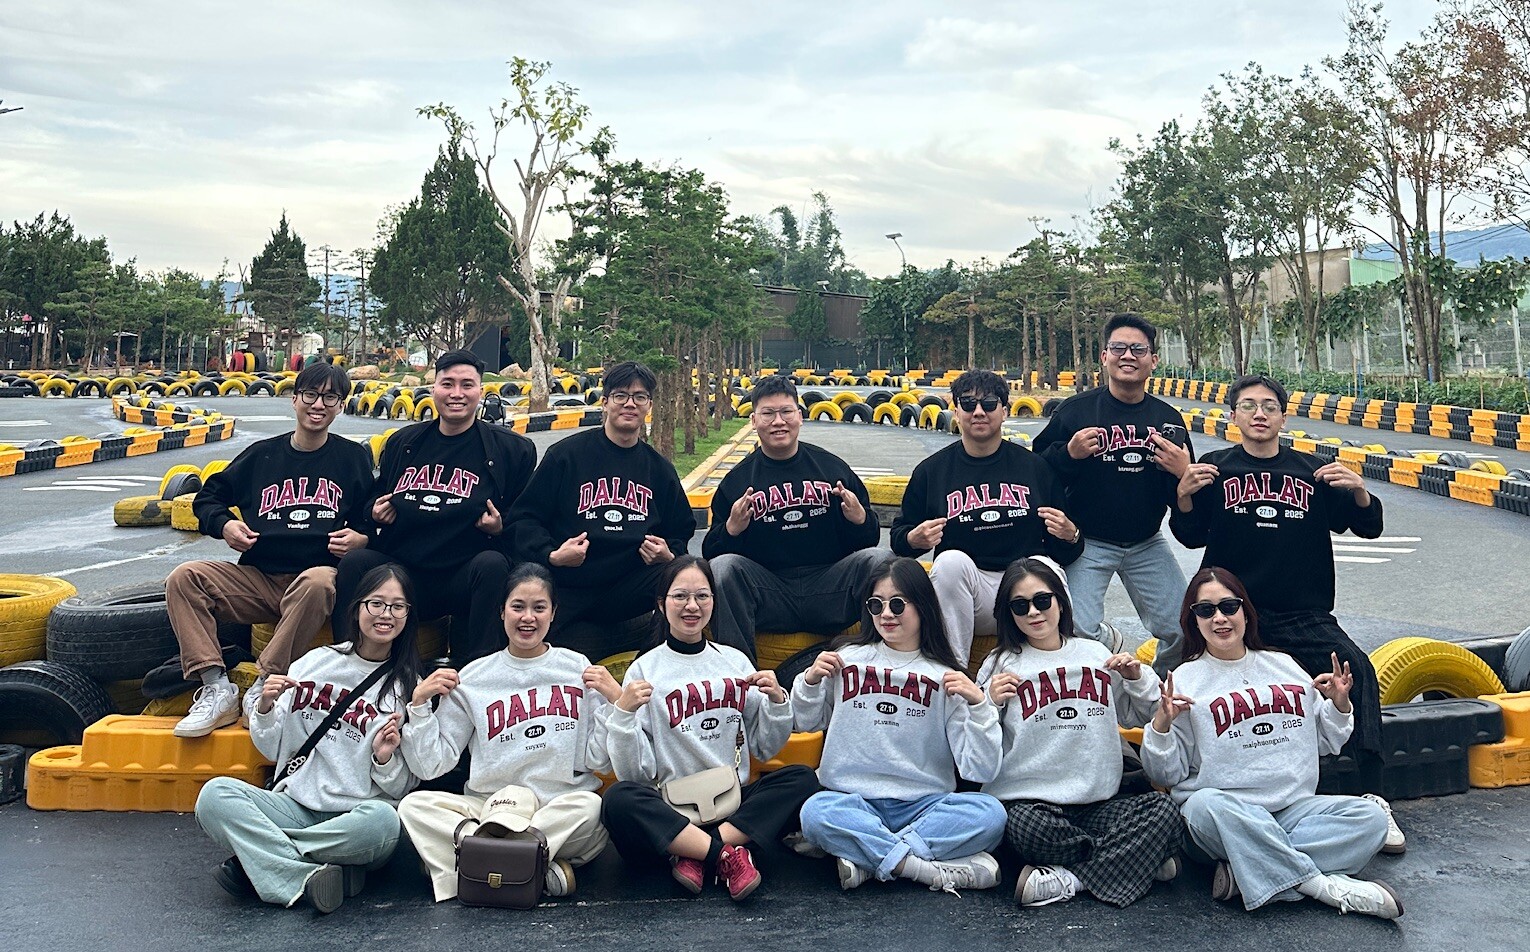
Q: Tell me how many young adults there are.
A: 13